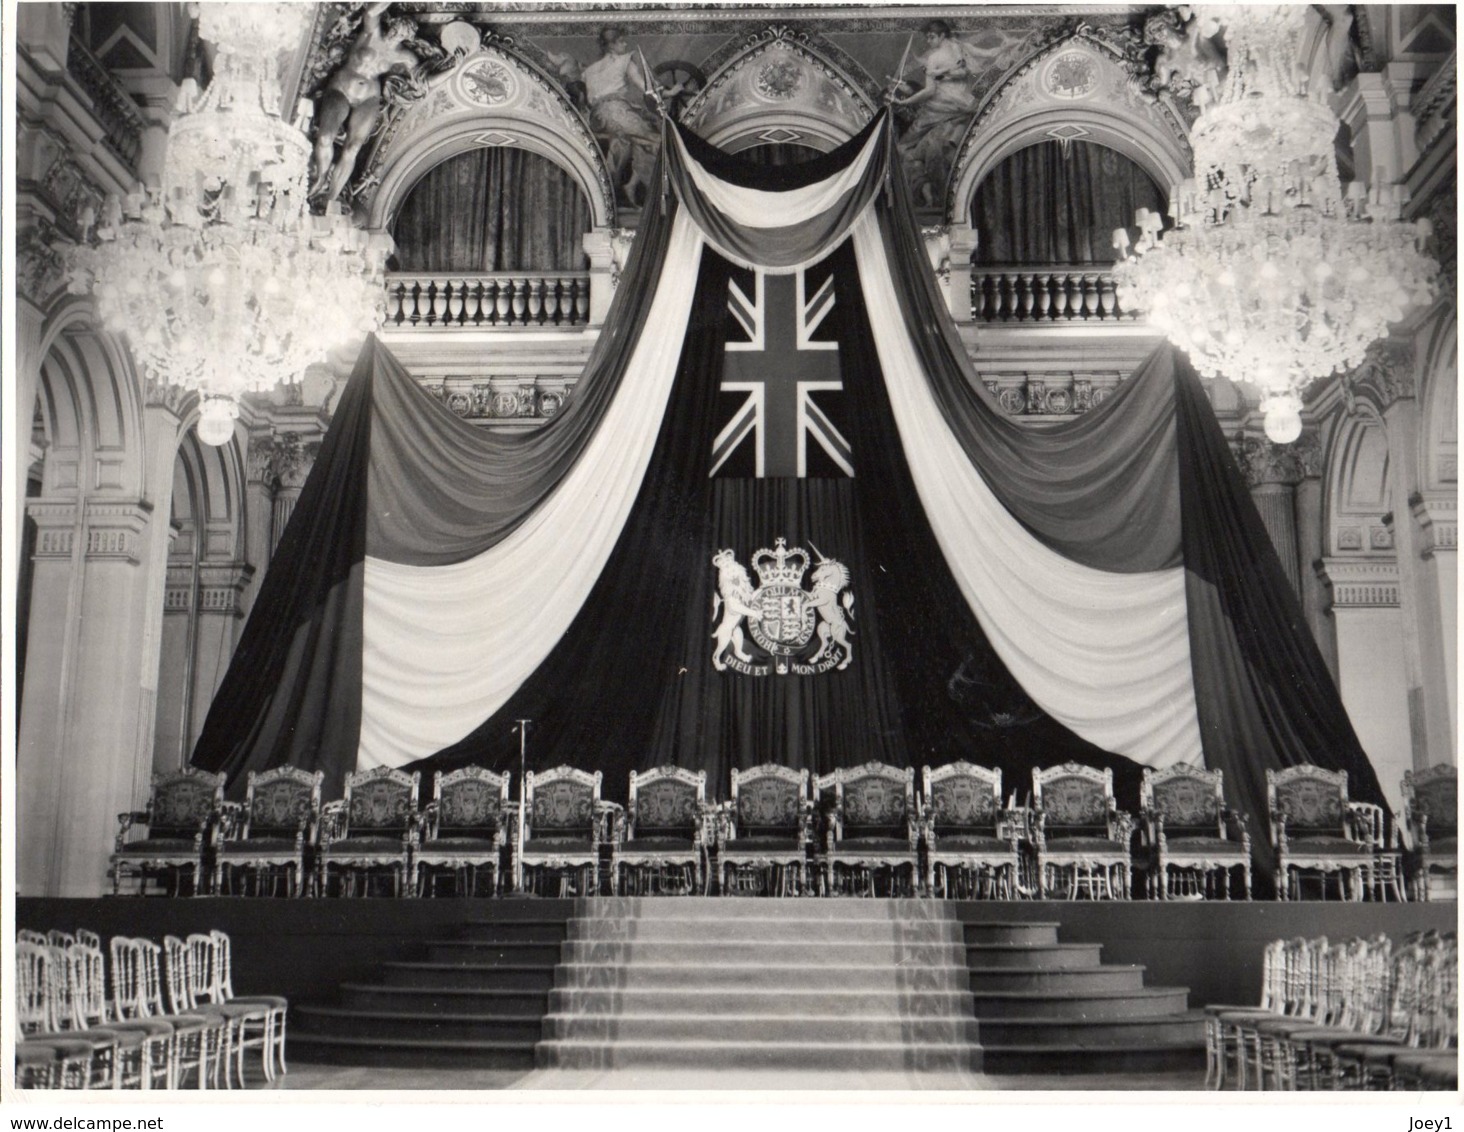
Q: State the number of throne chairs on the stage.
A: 13